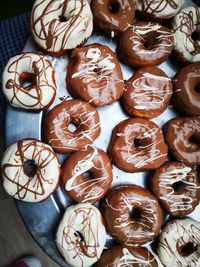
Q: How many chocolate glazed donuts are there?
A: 12